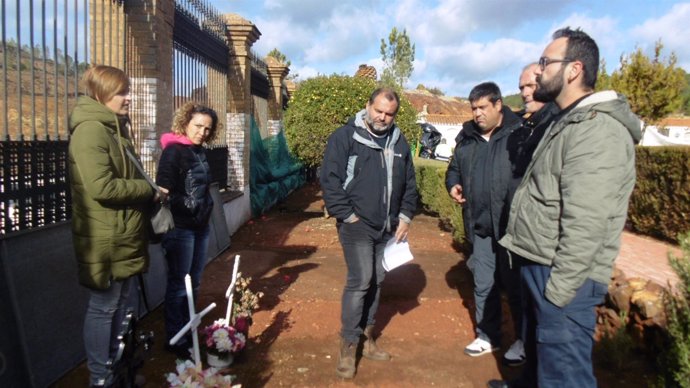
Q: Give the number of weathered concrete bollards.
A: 0